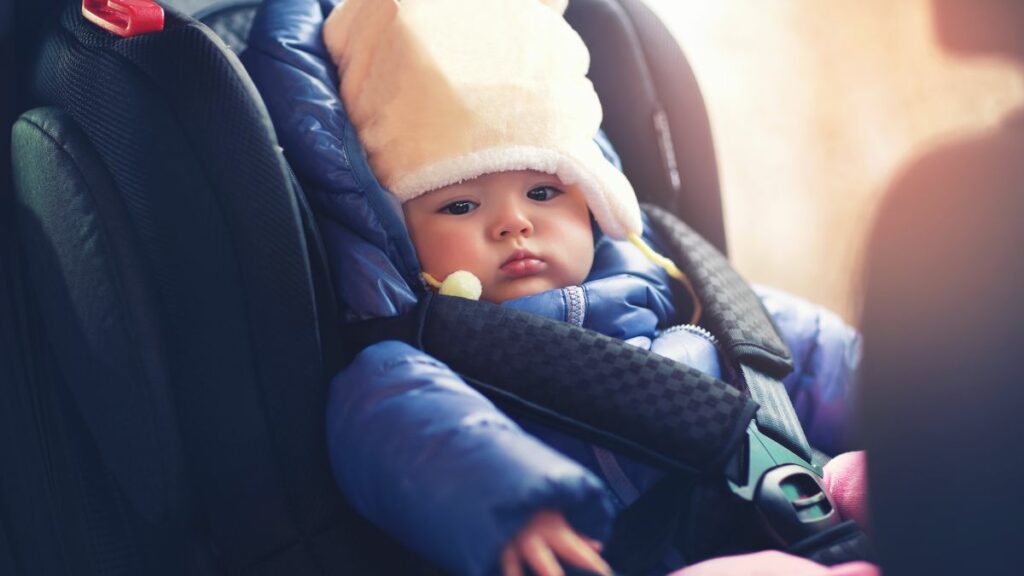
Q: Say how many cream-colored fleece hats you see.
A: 1